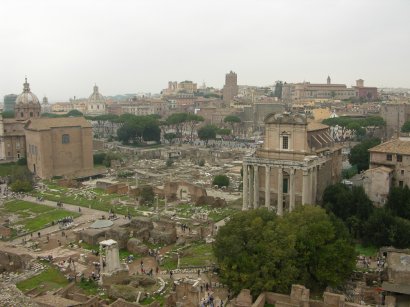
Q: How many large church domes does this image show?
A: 2